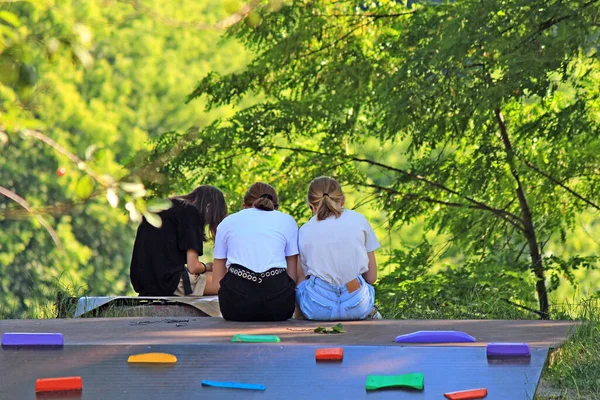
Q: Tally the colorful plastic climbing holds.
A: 10